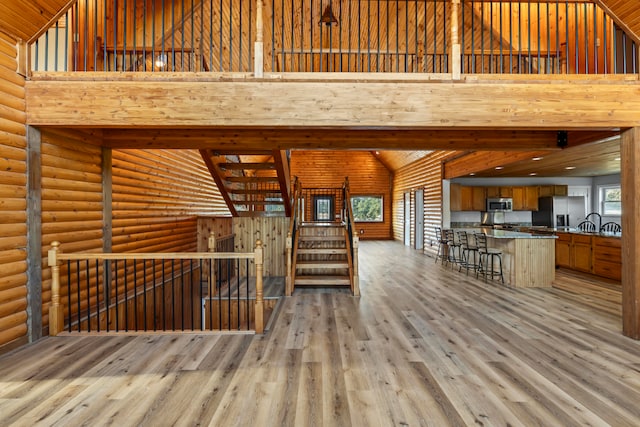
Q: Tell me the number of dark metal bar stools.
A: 4